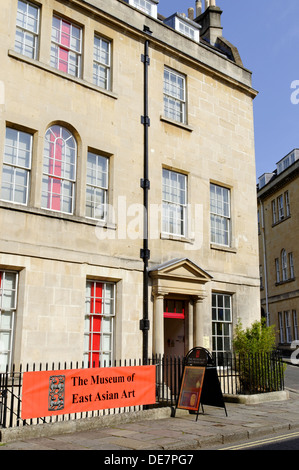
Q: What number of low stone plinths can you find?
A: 2